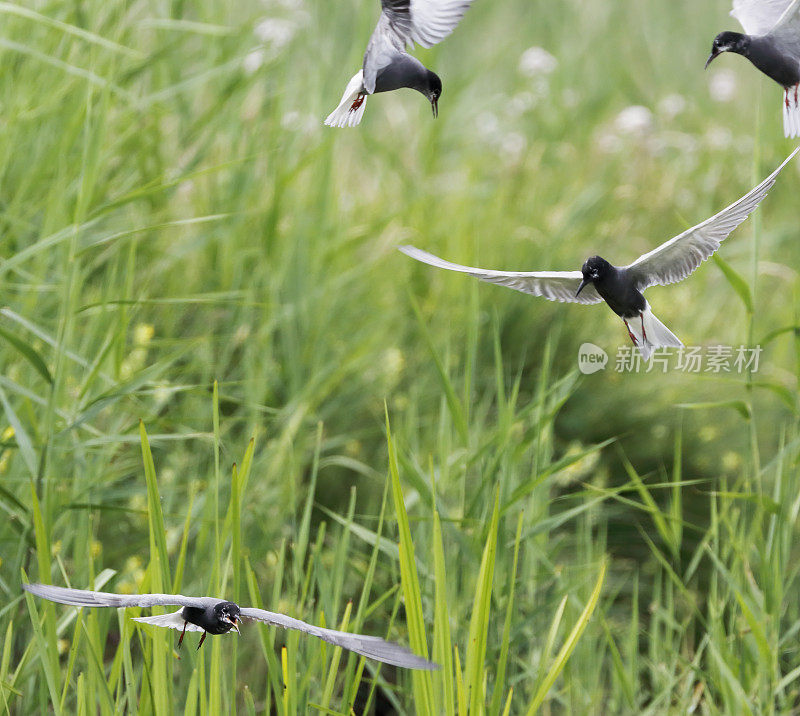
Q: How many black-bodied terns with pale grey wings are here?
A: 4